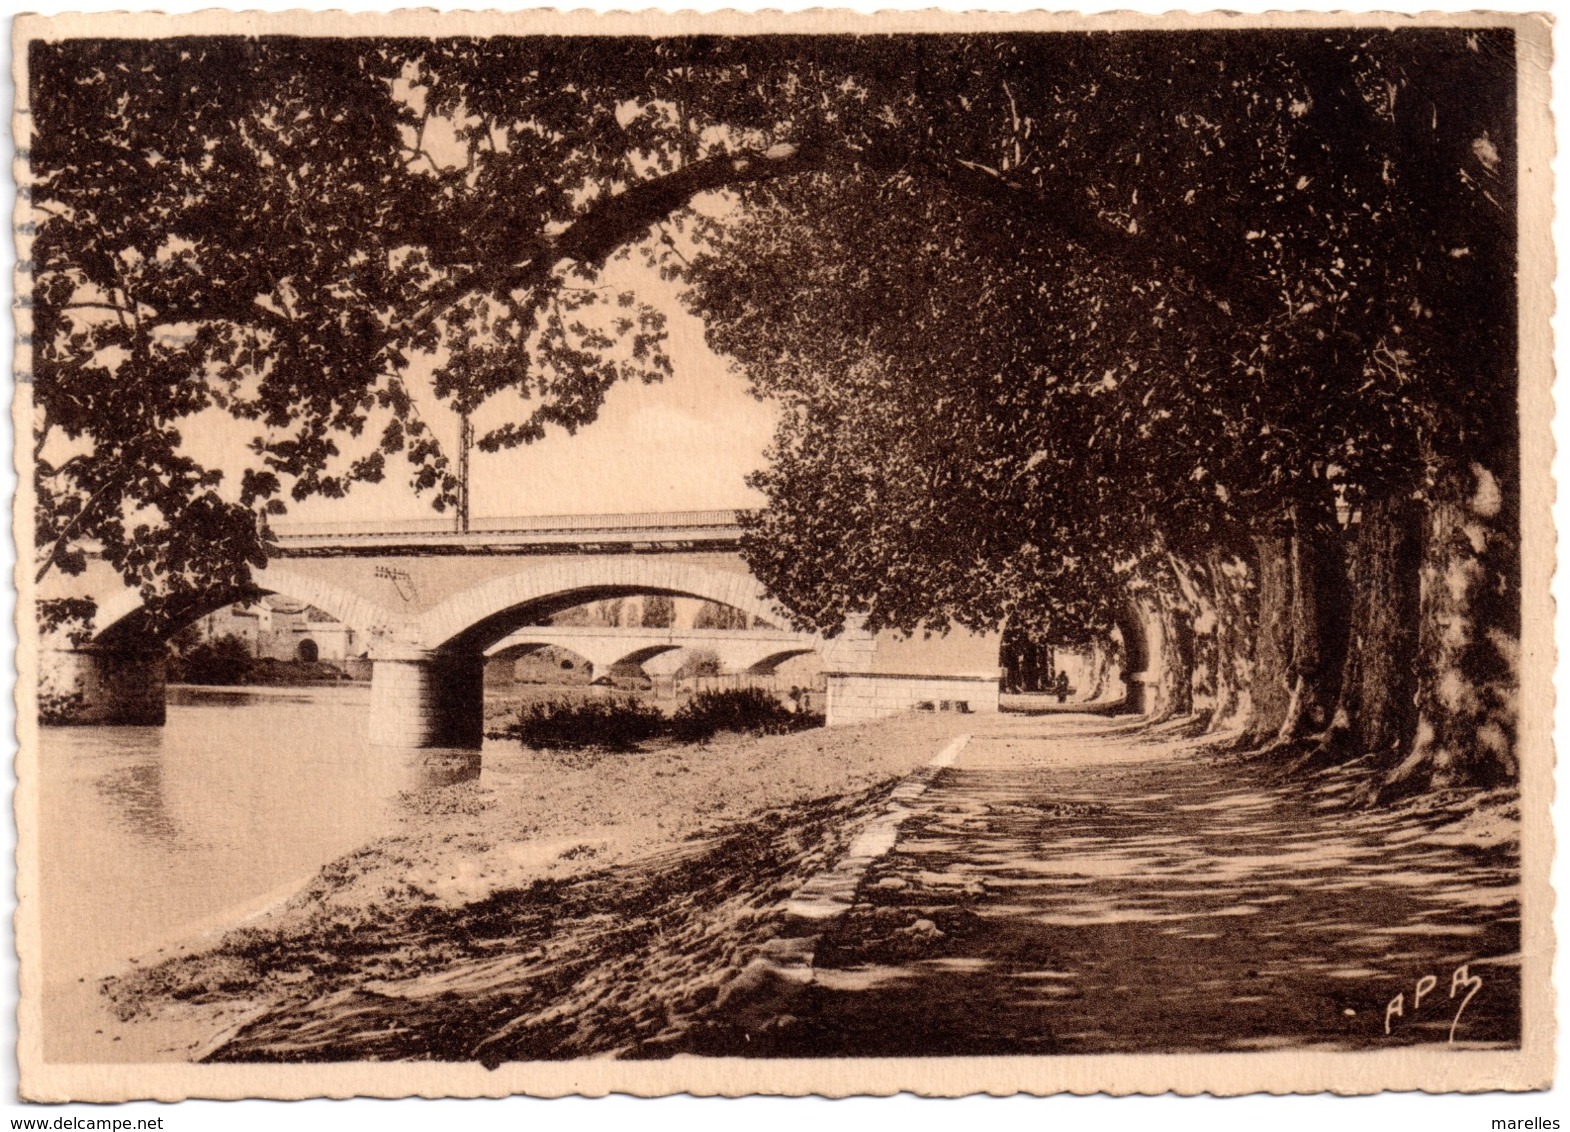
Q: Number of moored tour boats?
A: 0